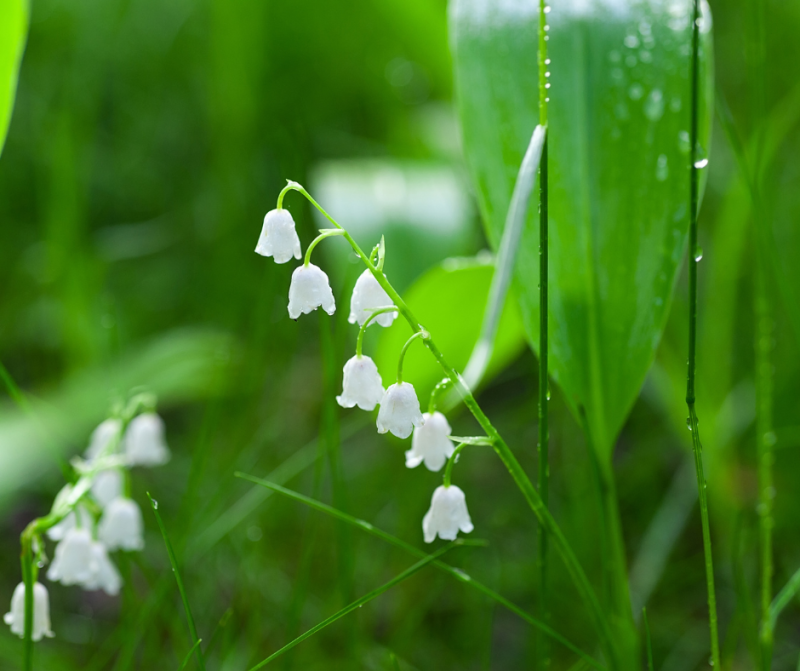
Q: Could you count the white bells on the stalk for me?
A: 7